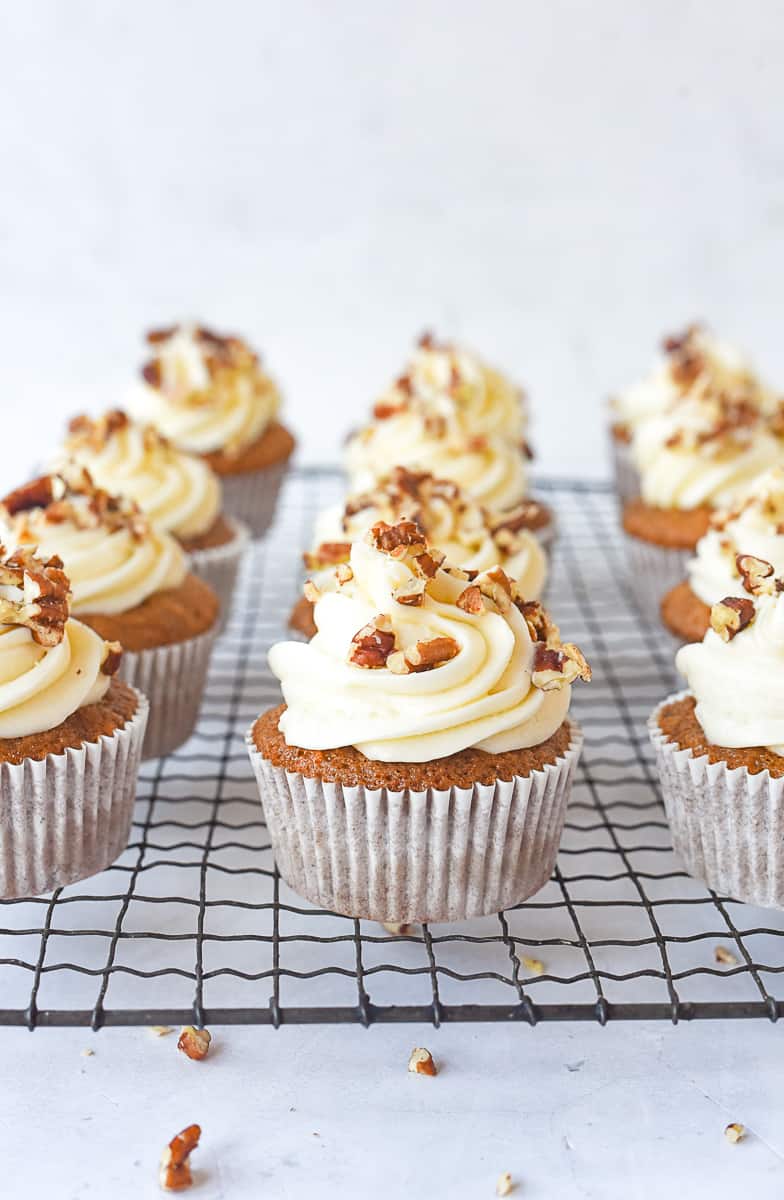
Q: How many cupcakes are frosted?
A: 12